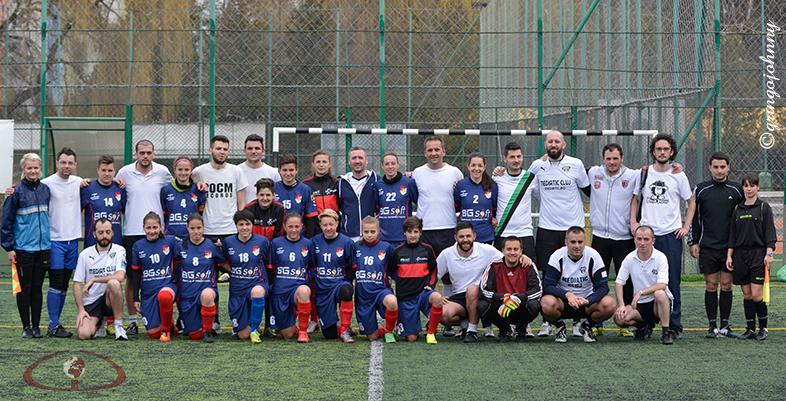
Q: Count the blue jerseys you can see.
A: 11